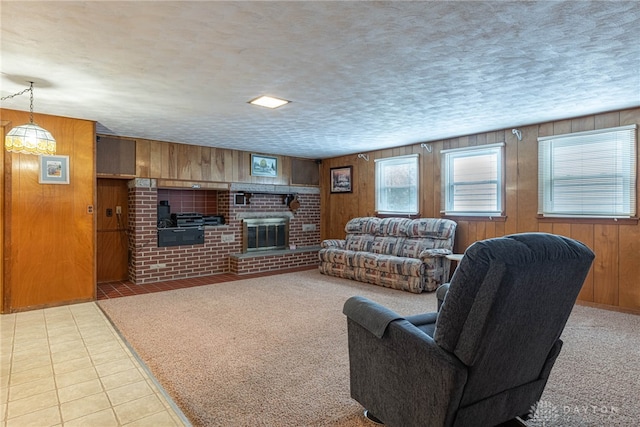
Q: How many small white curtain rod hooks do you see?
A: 3